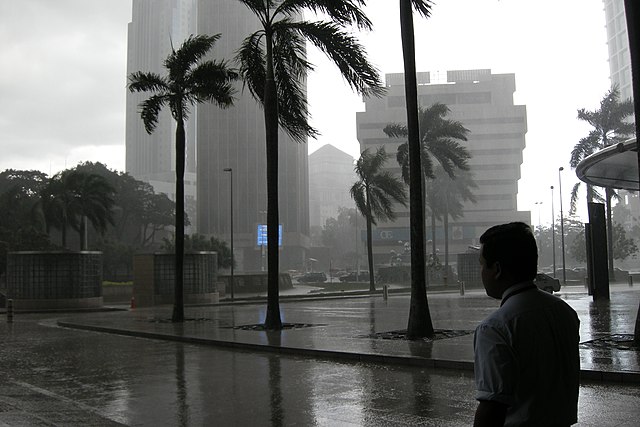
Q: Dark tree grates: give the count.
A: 4